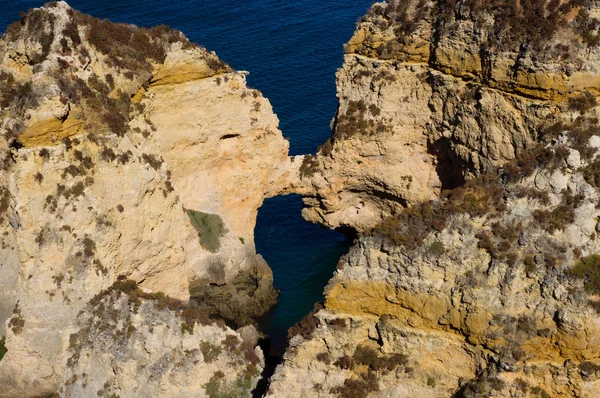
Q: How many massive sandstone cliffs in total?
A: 2